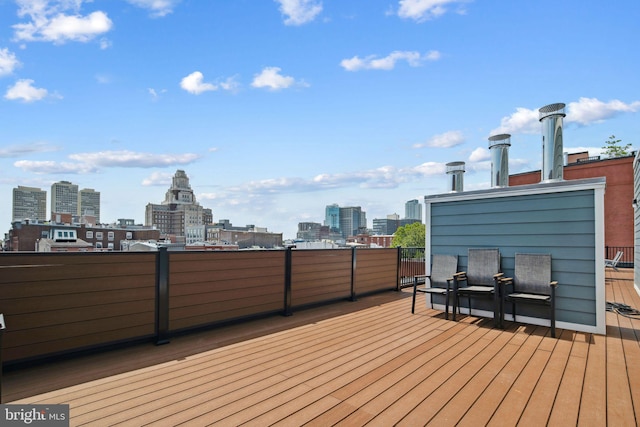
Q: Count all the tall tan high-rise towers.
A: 3